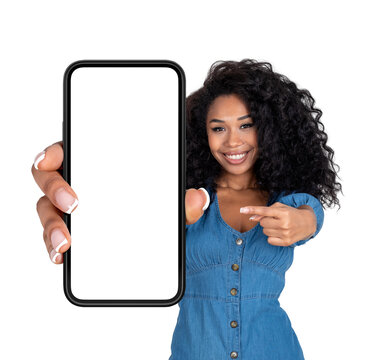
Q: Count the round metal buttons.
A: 5